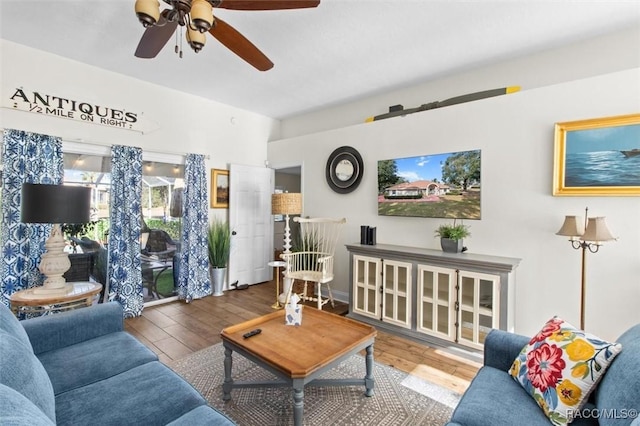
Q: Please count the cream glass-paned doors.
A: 4